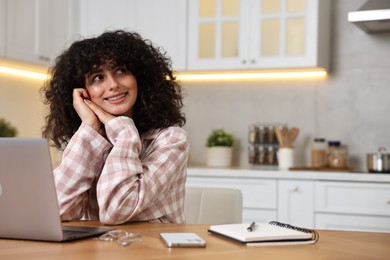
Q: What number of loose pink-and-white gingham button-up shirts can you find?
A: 1